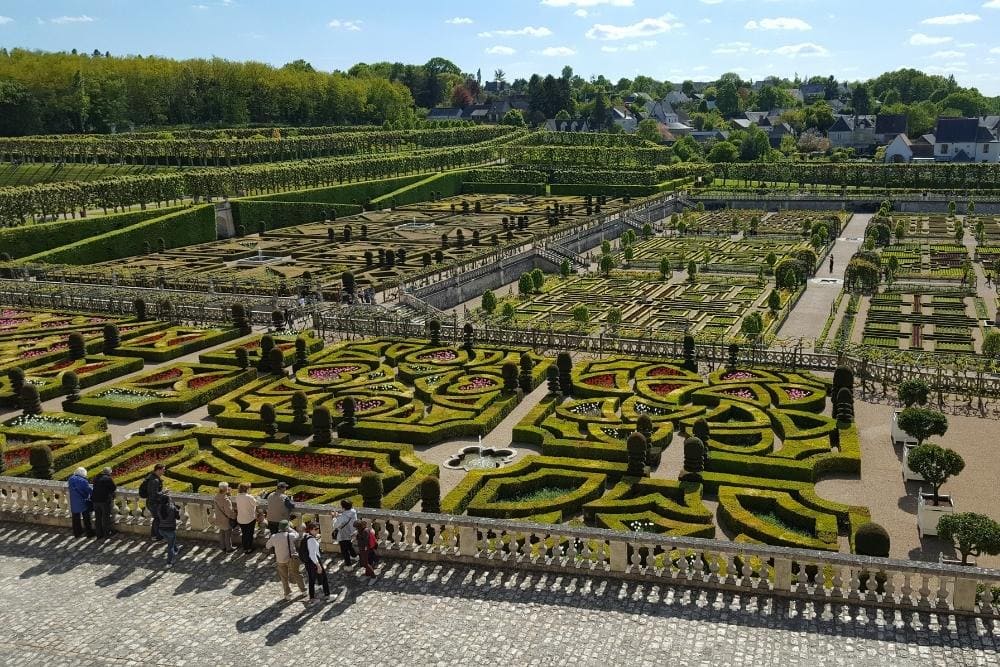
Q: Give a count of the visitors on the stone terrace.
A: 11